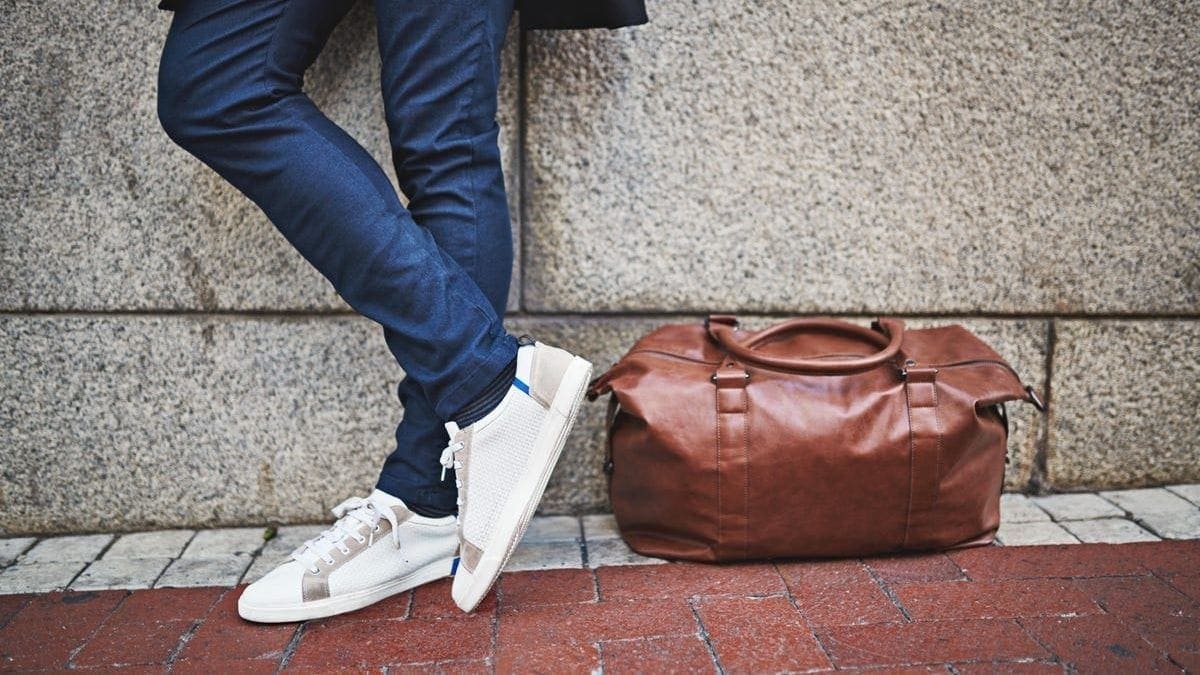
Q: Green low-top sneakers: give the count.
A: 0